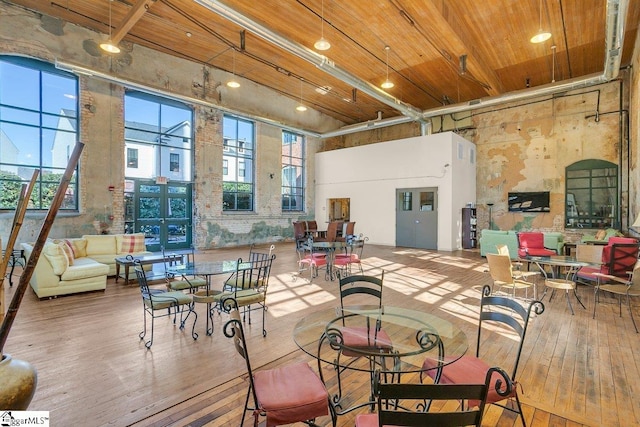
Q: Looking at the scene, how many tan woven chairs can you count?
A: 4